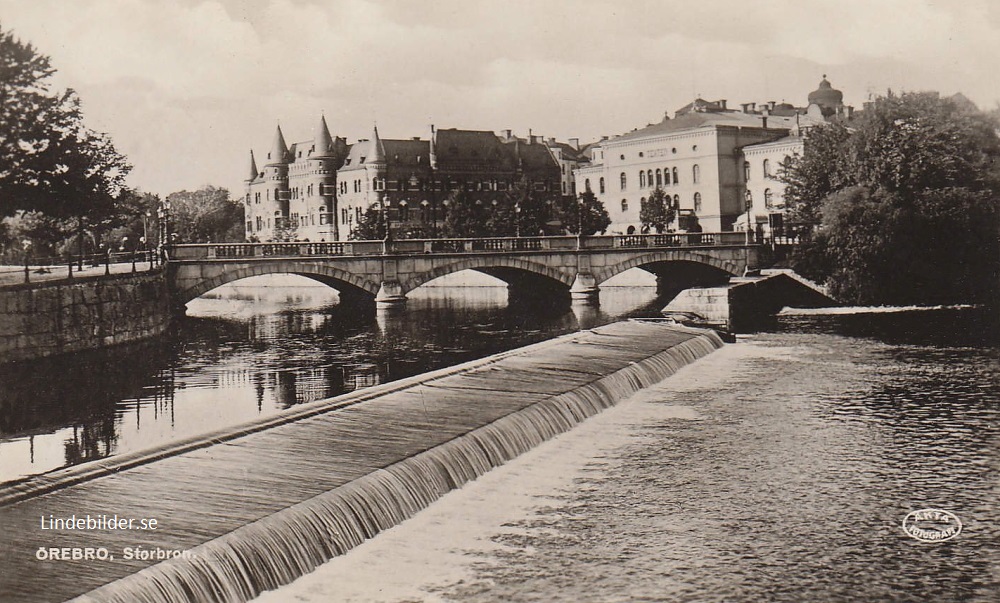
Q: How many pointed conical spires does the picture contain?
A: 4